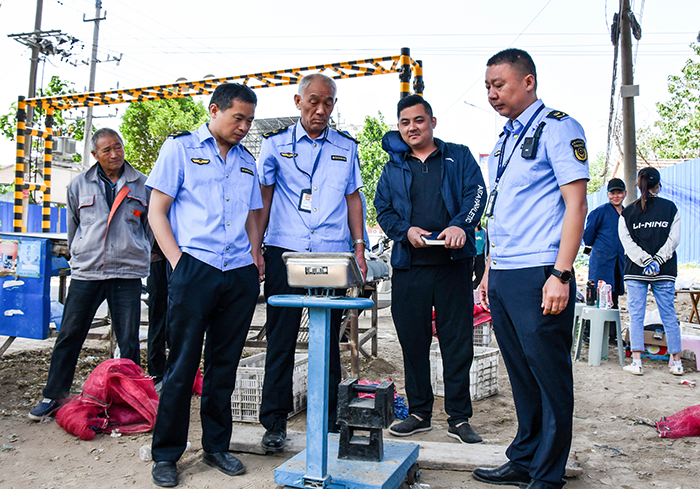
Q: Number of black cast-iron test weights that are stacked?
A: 2